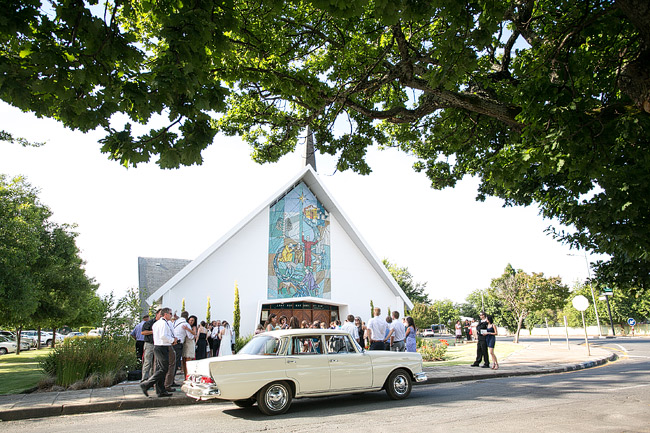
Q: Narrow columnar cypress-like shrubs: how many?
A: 5